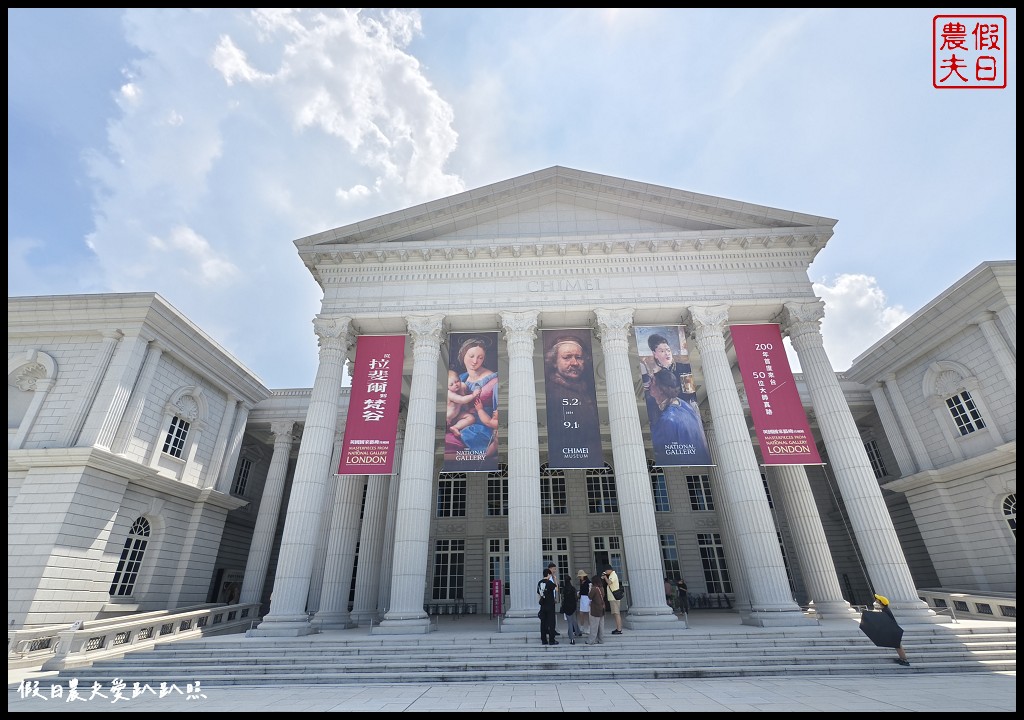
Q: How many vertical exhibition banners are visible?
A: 5